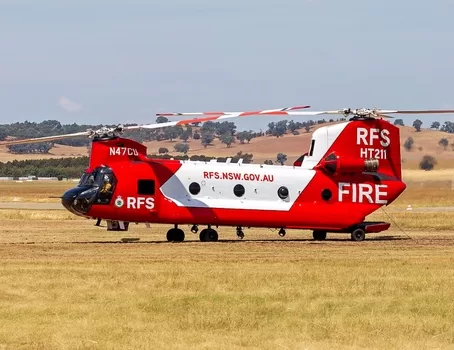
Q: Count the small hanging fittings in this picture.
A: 3